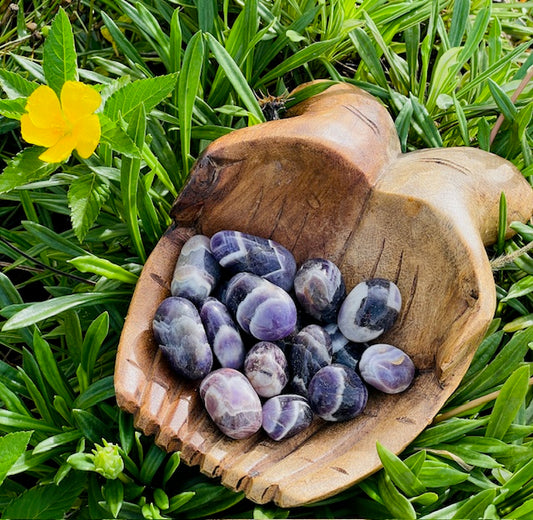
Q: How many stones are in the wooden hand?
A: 14